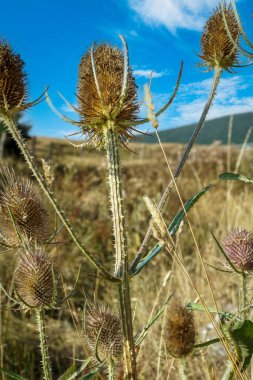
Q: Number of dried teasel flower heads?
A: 8